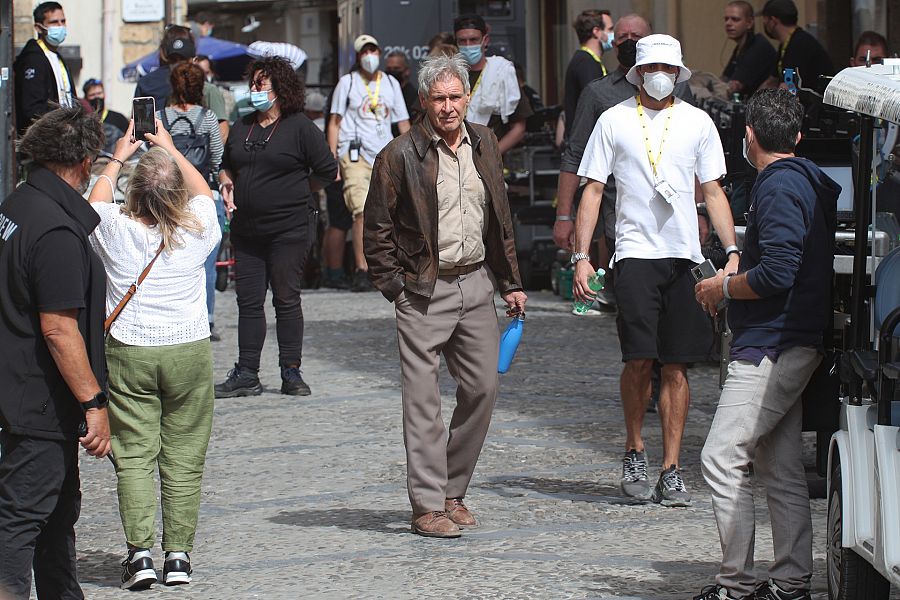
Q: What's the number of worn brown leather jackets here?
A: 1